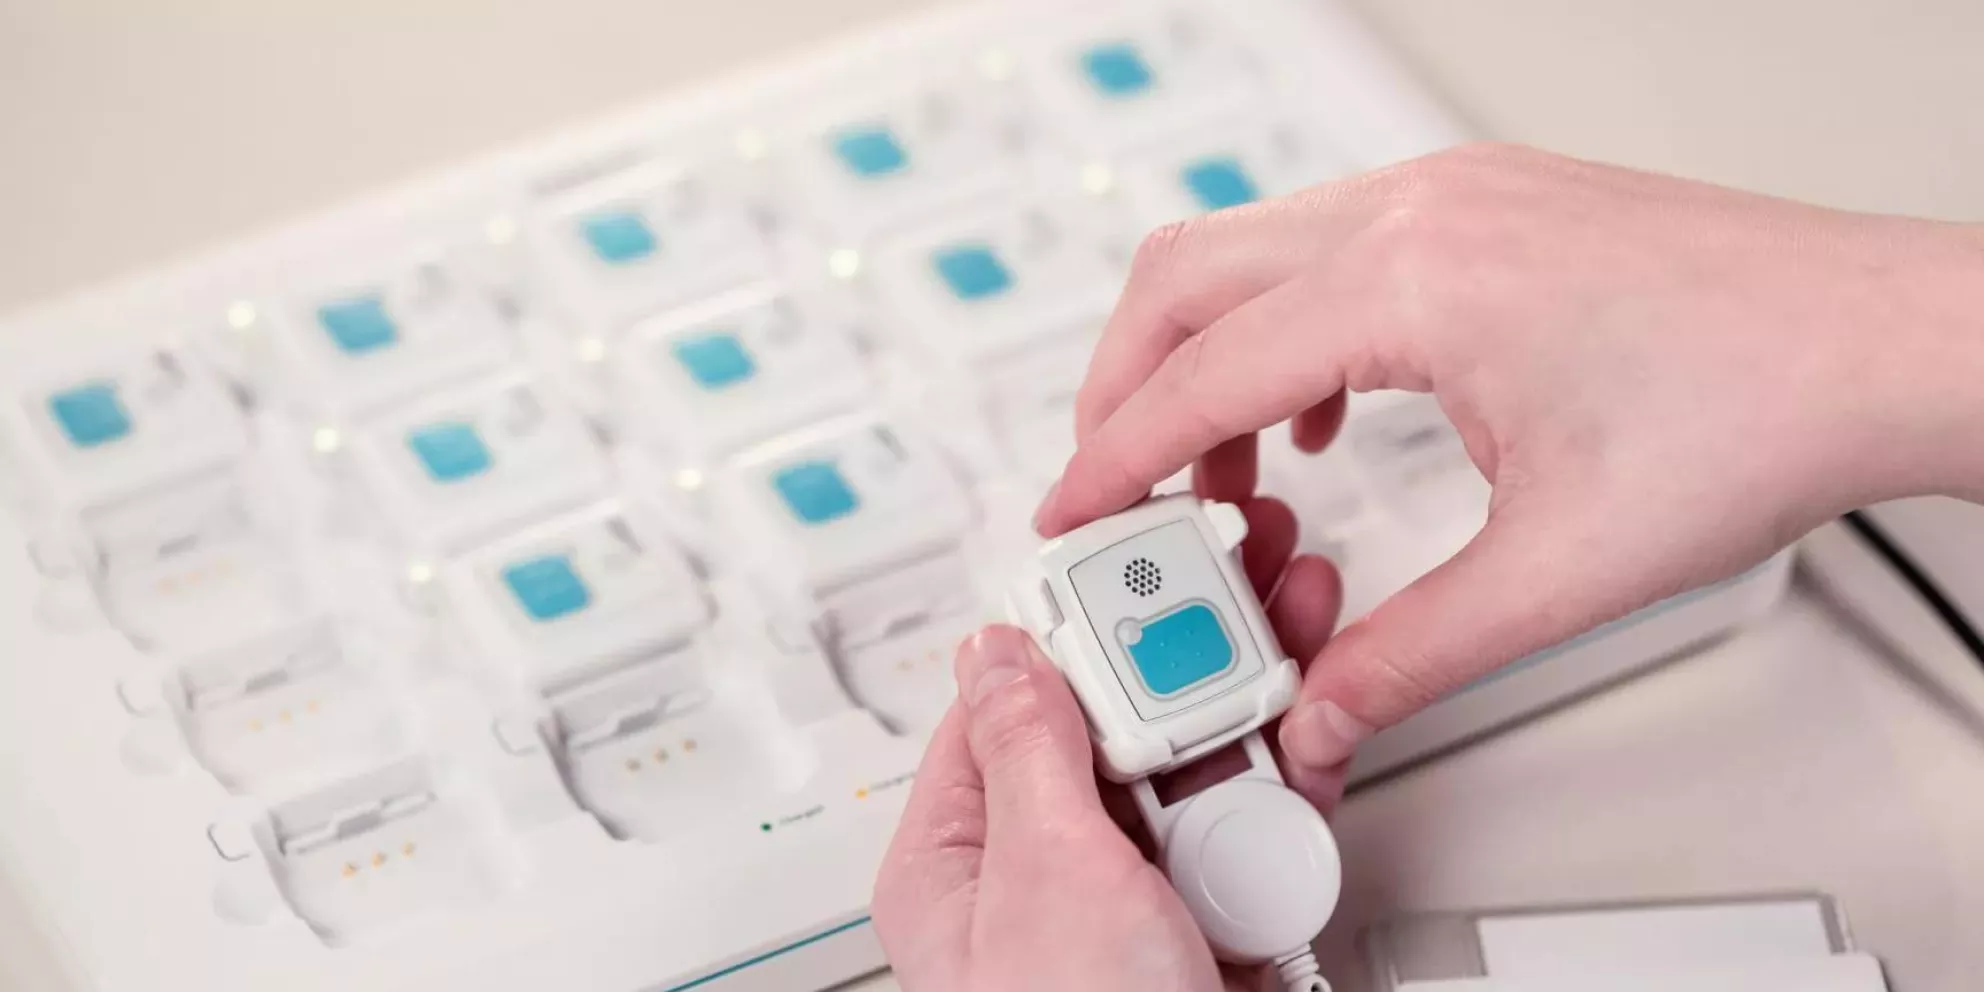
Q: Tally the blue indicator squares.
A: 12